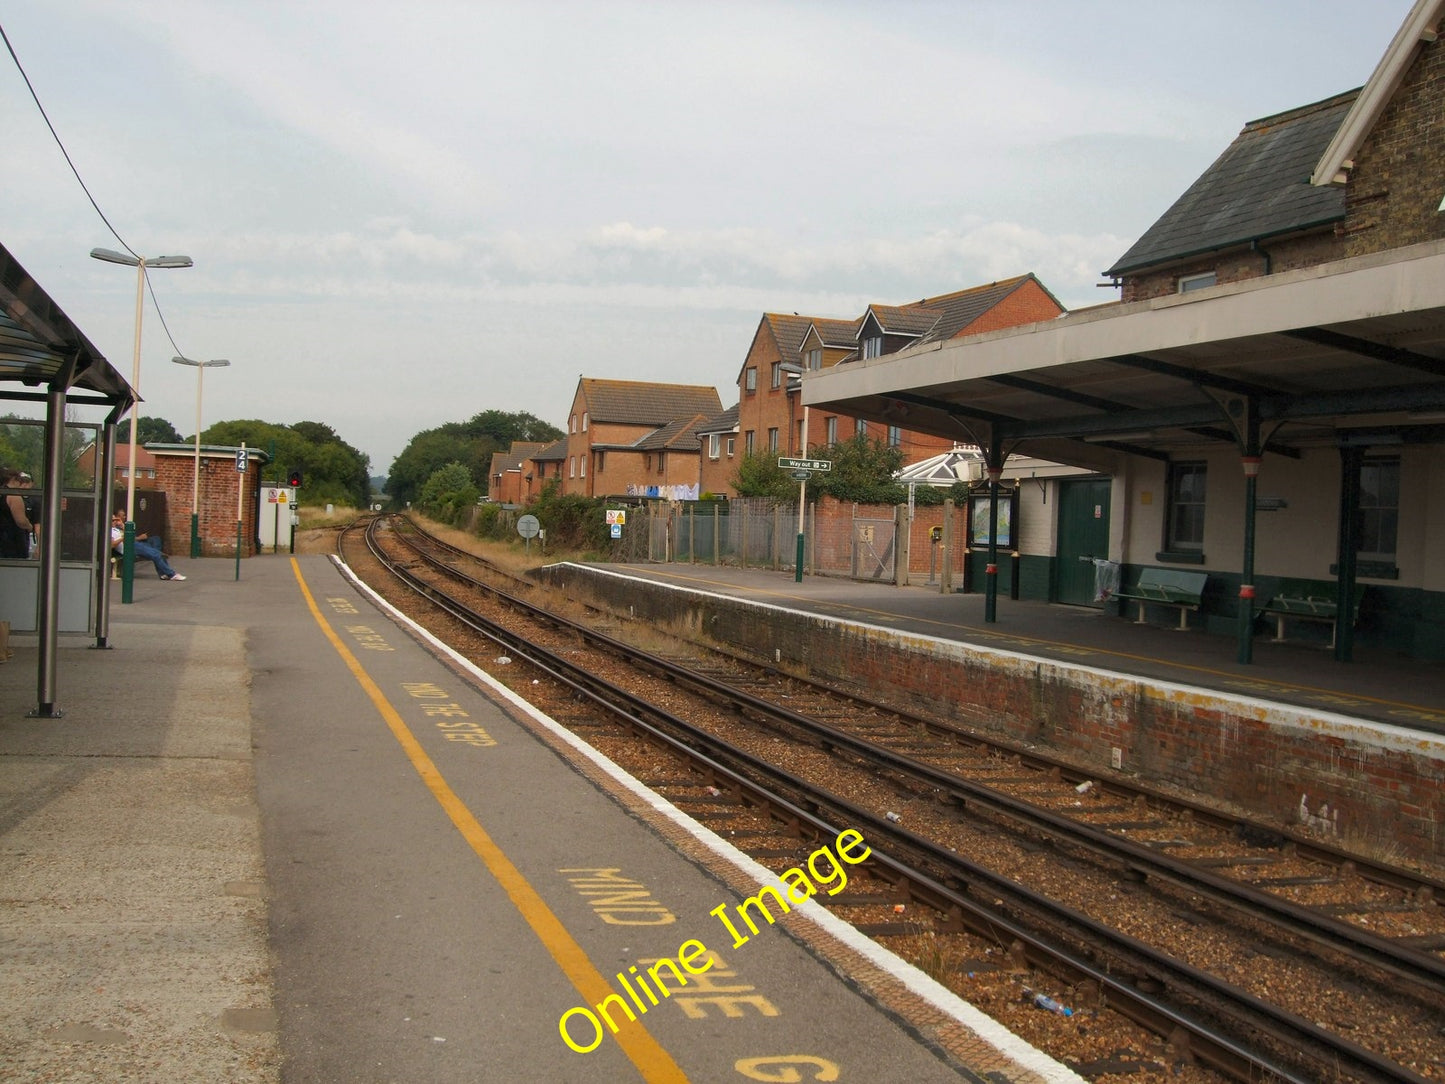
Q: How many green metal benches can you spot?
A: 2